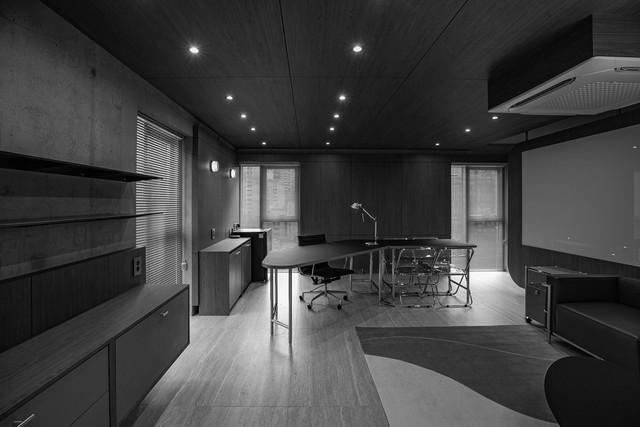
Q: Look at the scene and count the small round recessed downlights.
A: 13